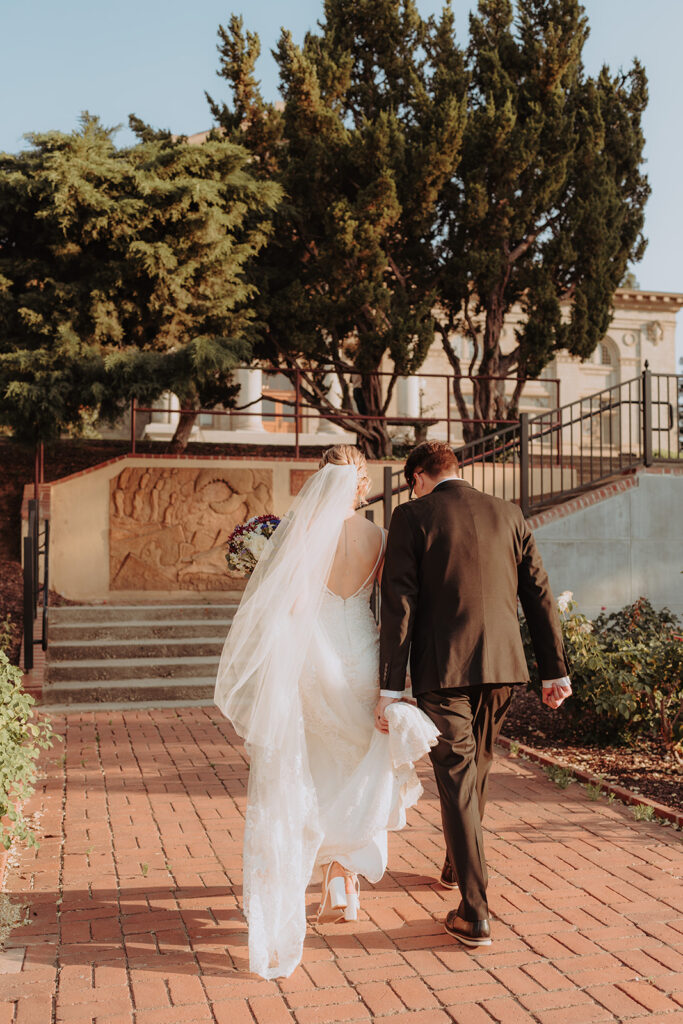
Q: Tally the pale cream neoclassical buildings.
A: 1